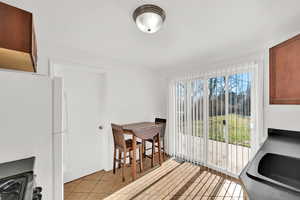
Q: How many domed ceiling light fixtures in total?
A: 1